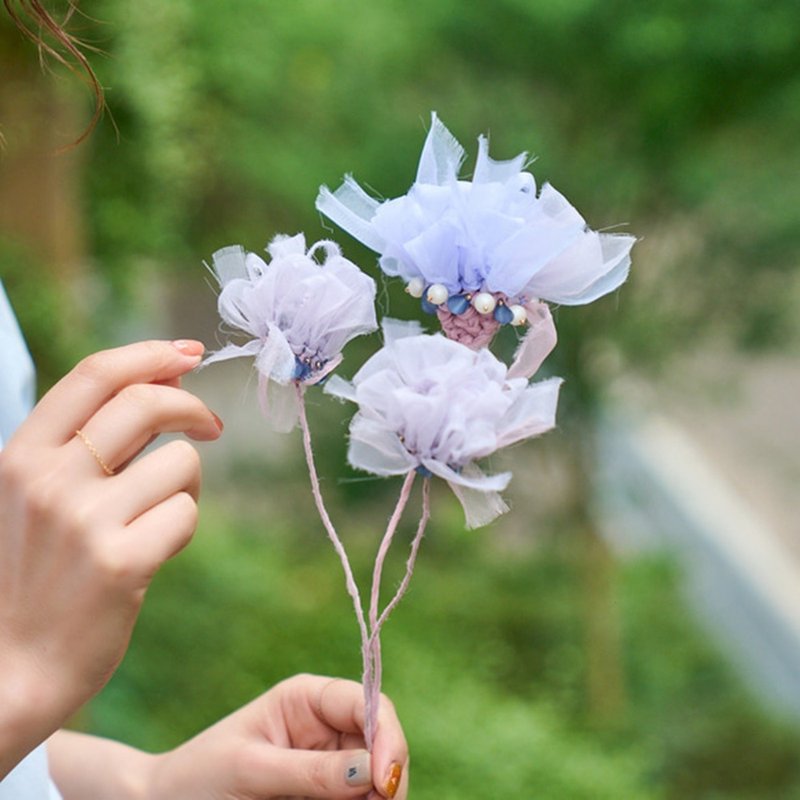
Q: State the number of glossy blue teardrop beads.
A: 3